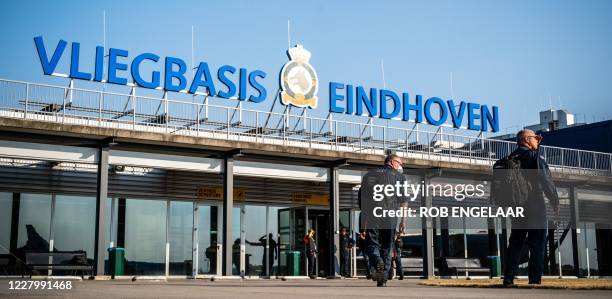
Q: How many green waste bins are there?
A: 3